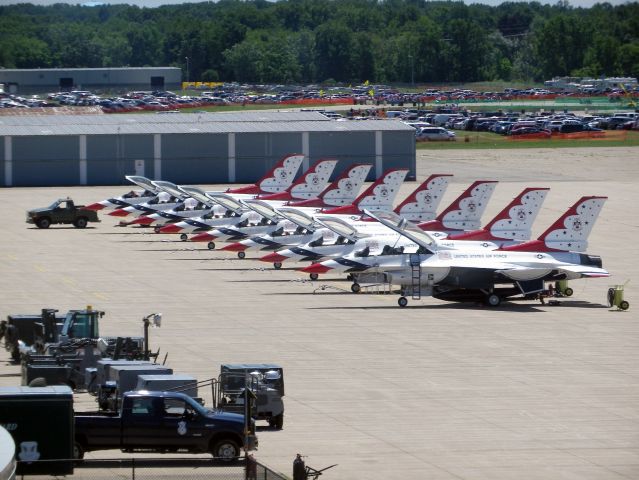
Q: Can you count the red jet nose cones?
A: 8